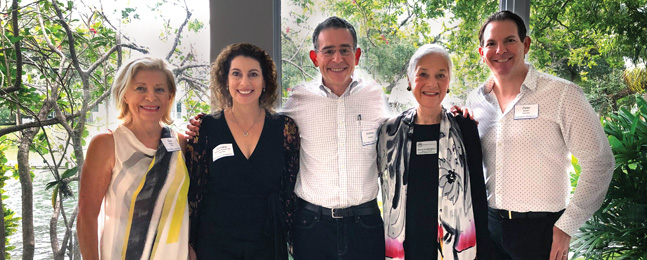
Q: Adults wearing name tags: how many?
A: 5